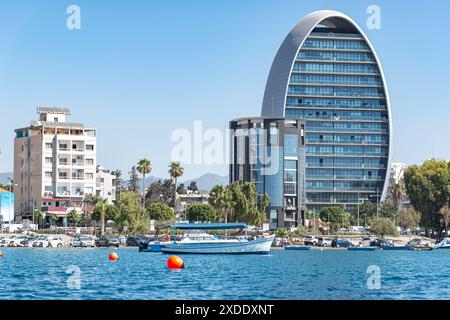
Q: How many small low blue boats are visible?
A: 3